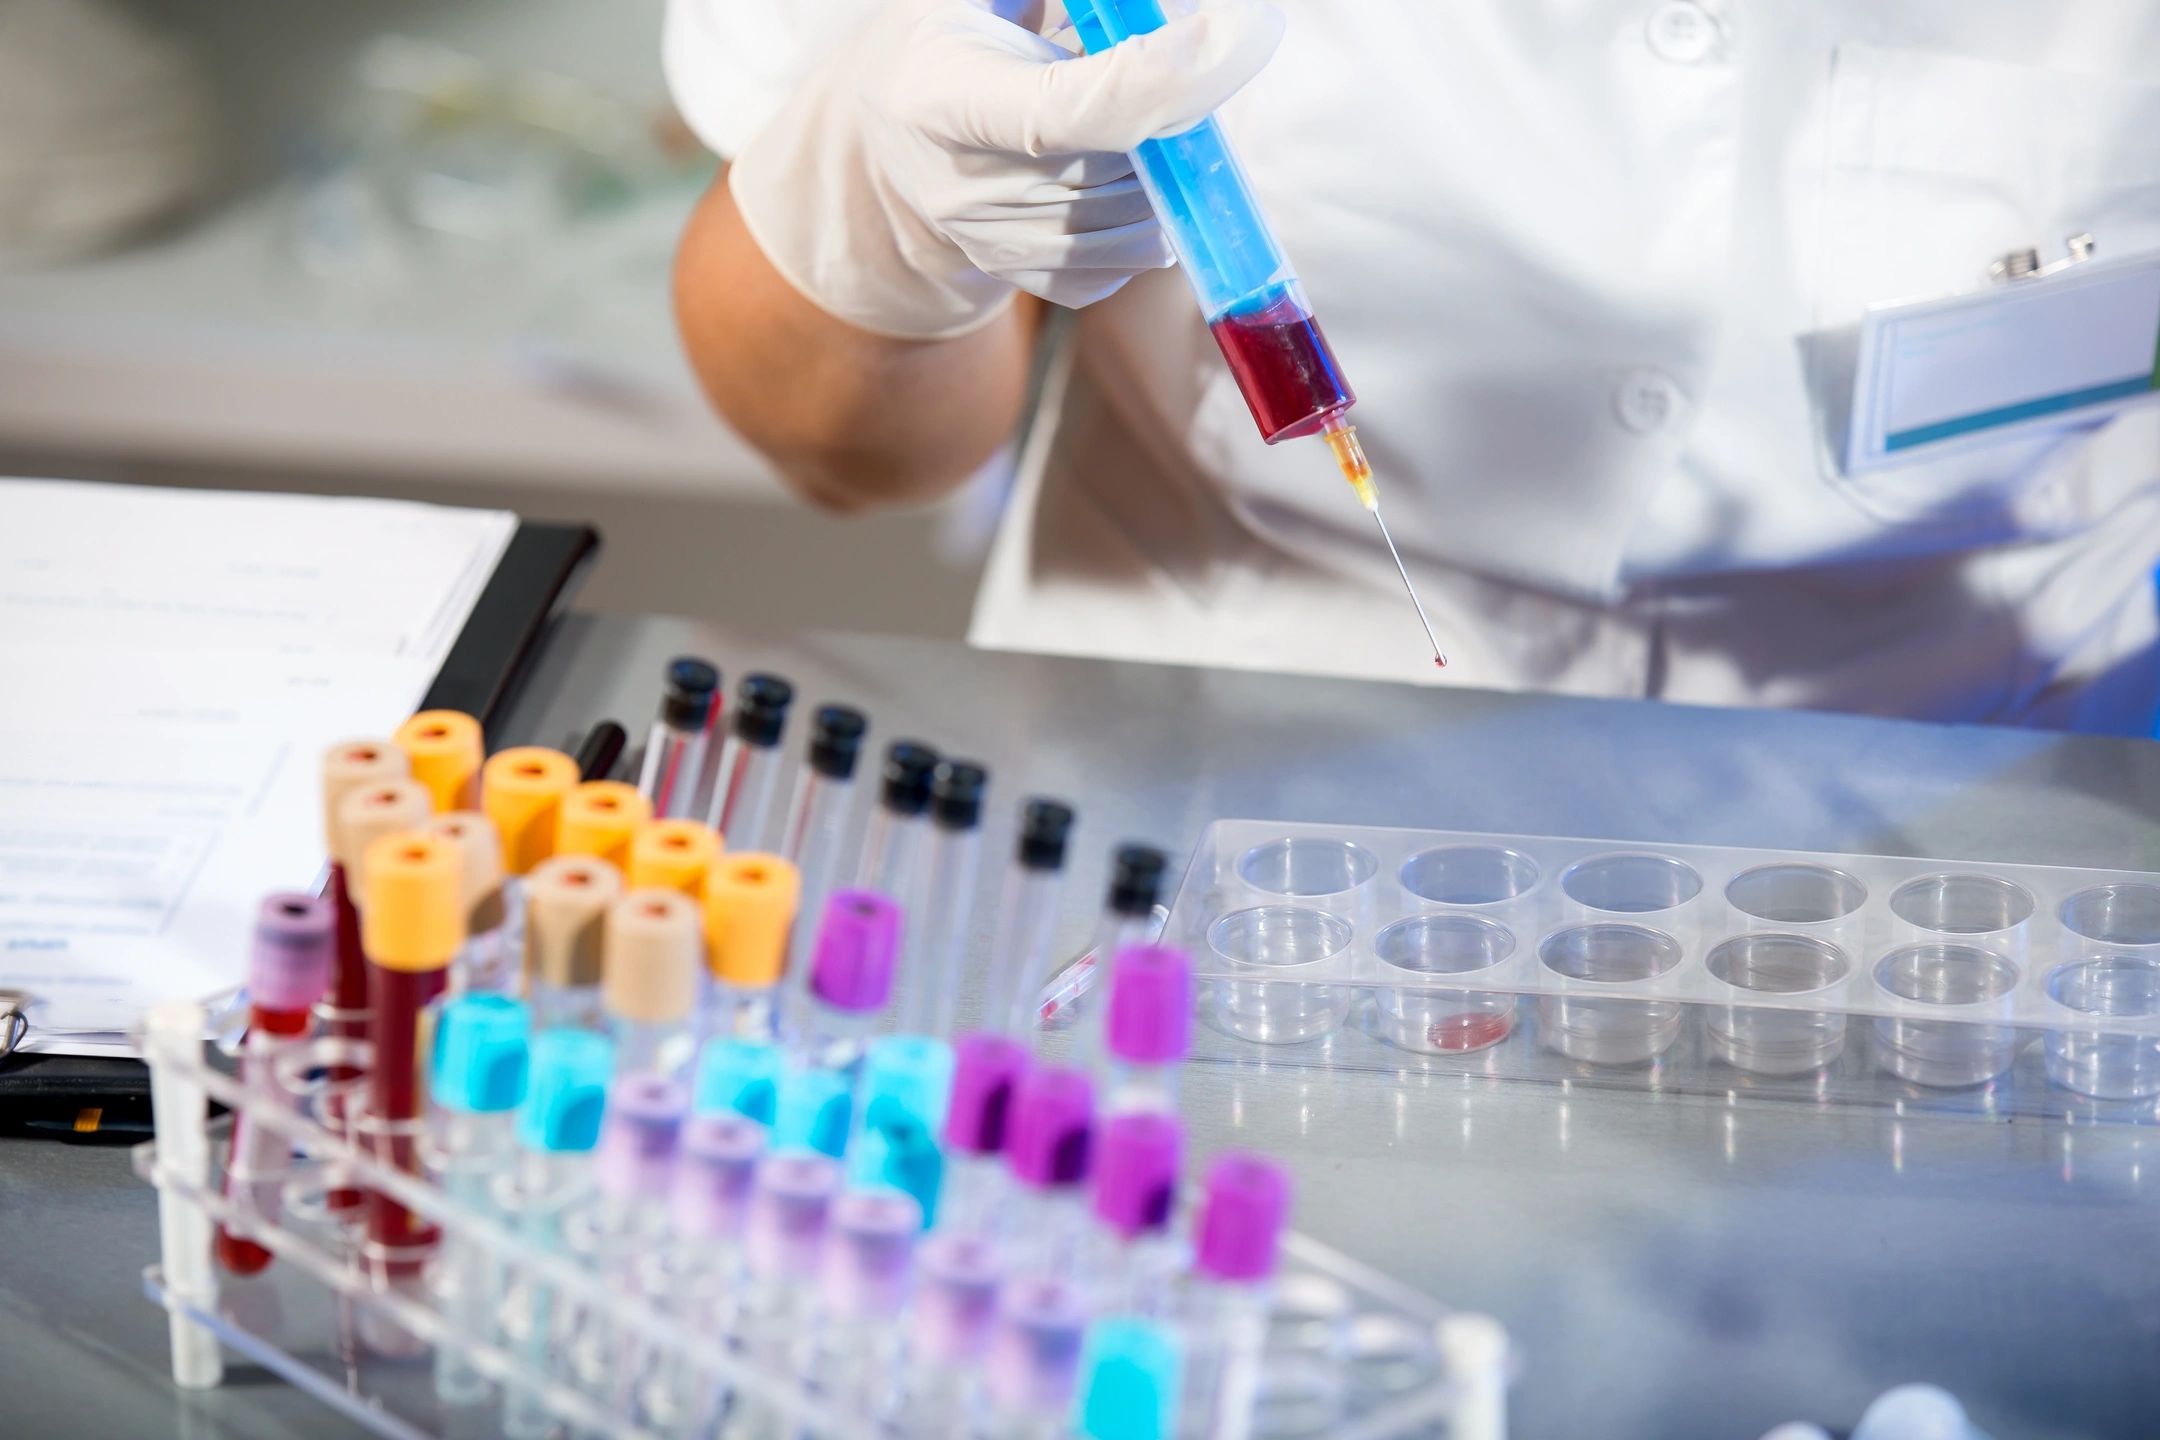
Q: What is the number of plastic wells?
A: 12